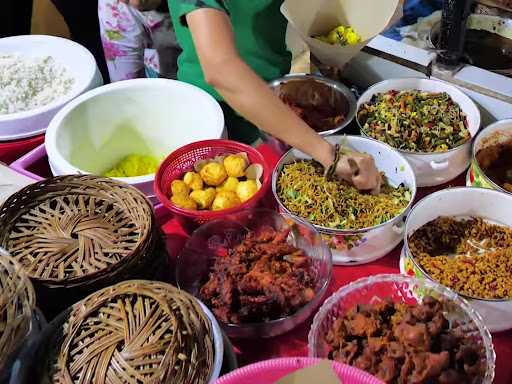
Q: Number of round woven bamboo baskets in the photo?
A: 3